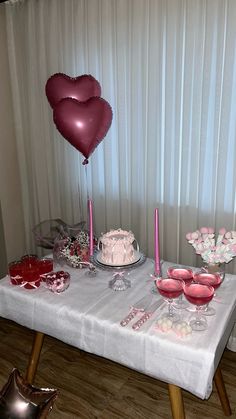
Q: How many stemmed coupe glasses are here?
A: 4